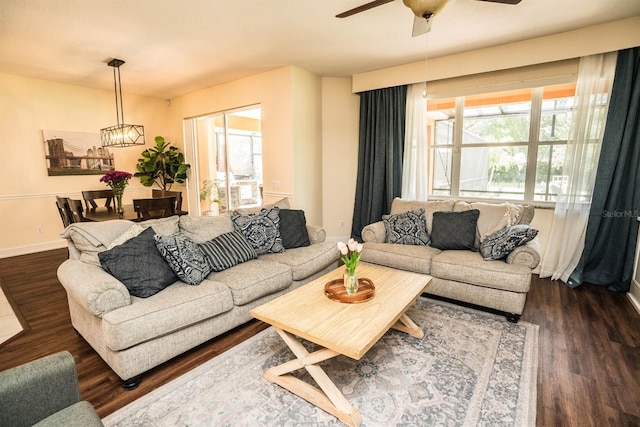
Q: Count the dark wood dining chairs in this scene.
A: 5